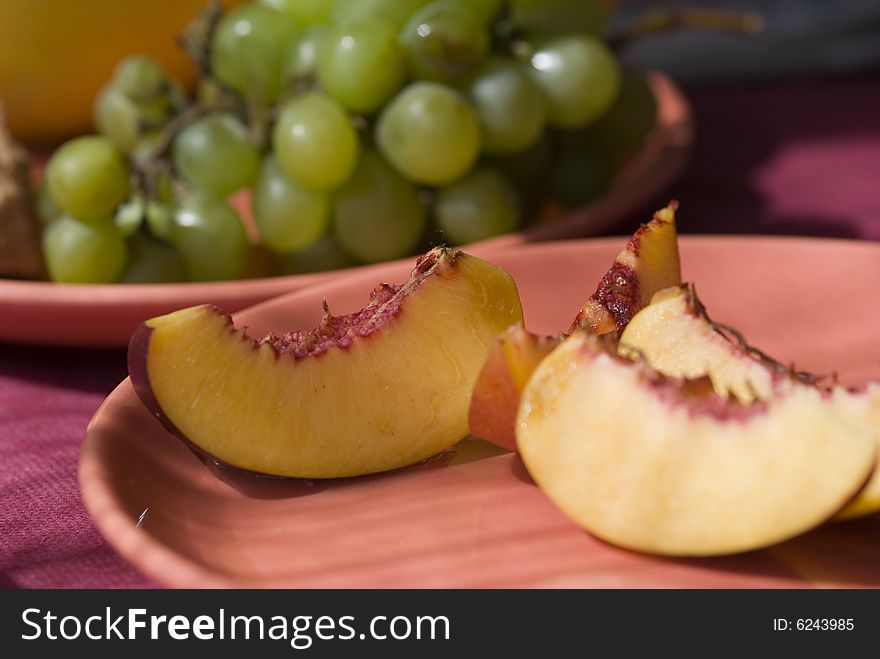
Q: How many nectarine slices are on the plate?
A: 4